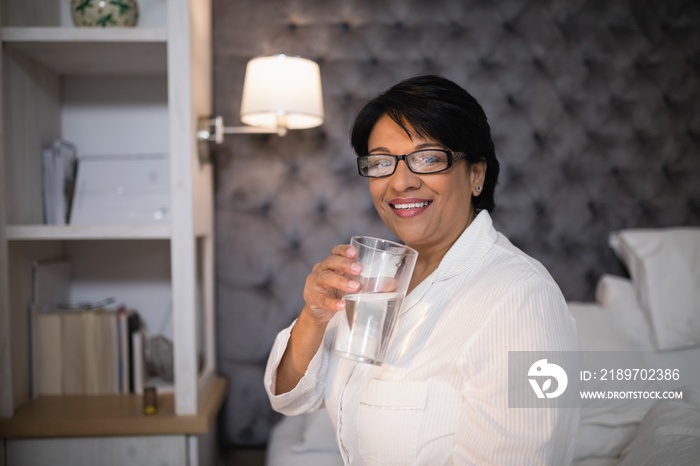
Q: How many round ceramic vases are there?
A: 1